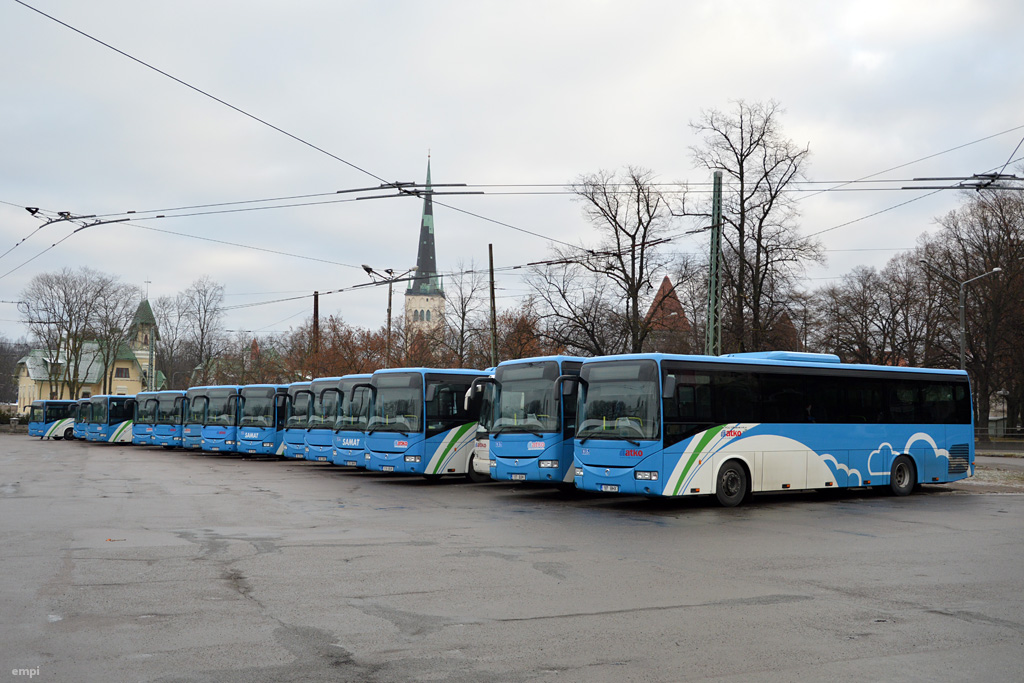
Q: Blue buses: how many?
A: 14